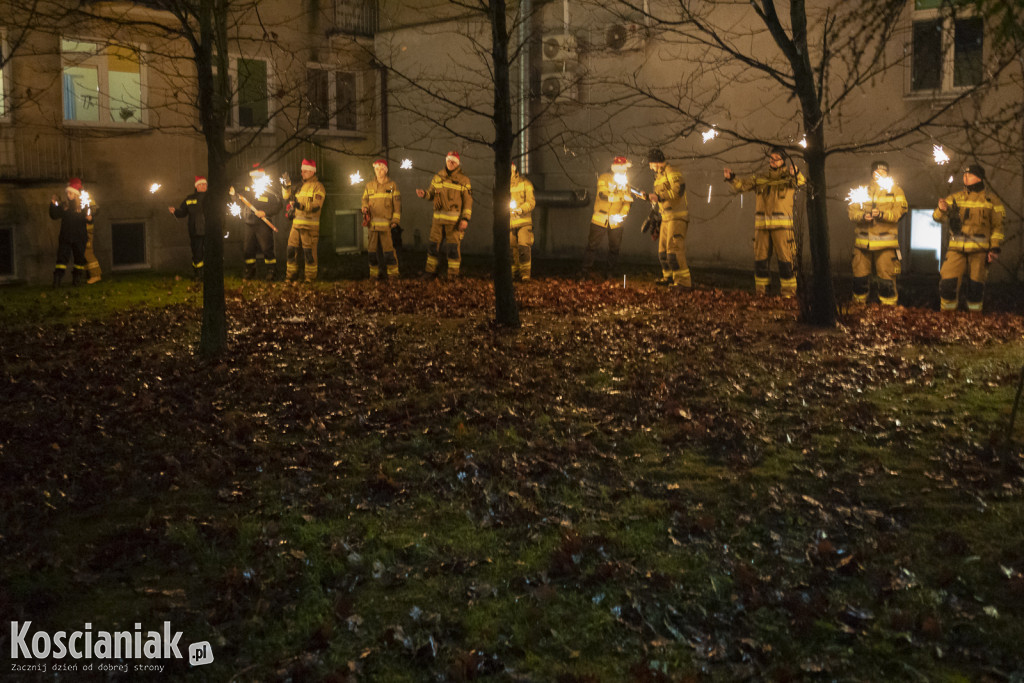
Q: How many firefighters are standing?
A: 13